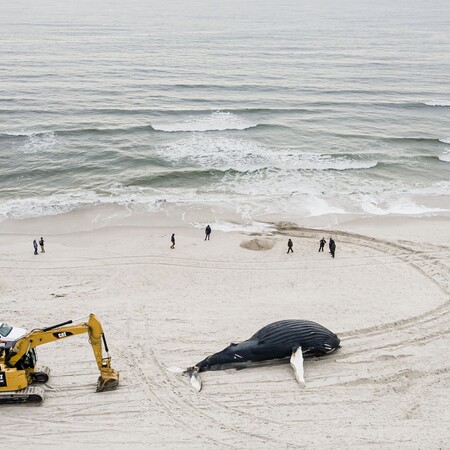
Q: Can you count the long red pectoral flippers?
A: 0